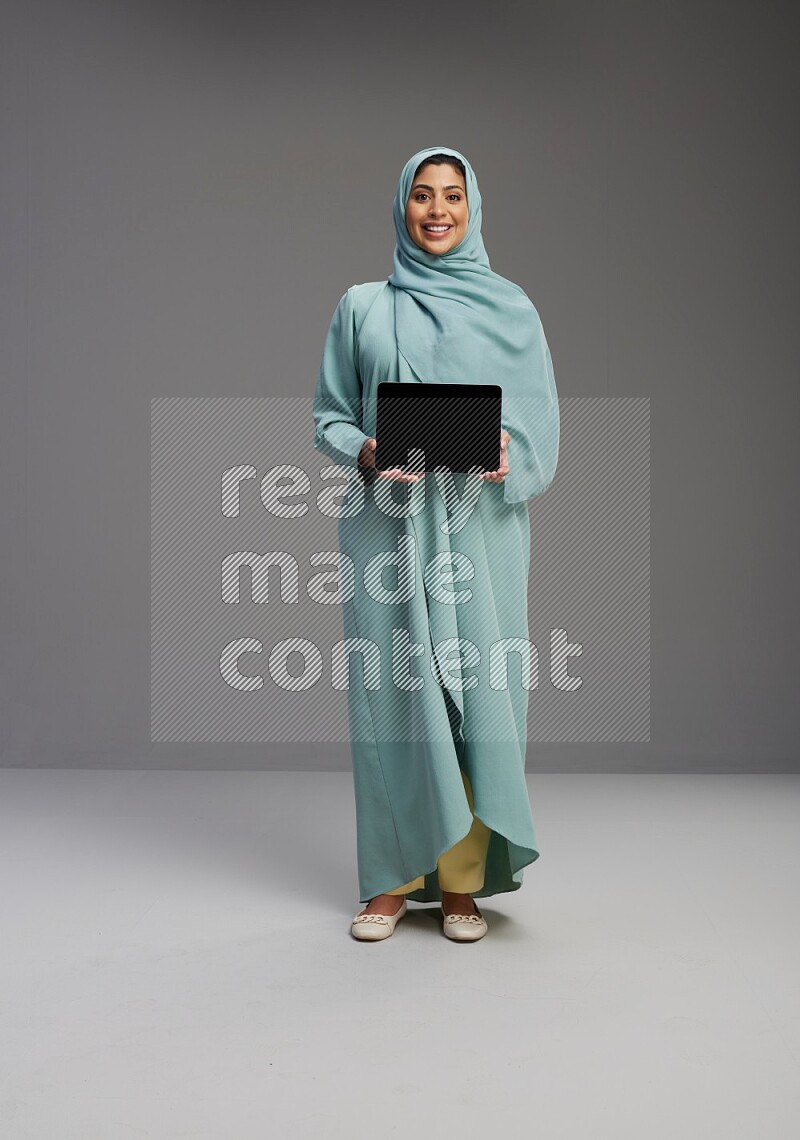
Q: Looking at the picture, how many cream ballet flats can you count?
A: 2